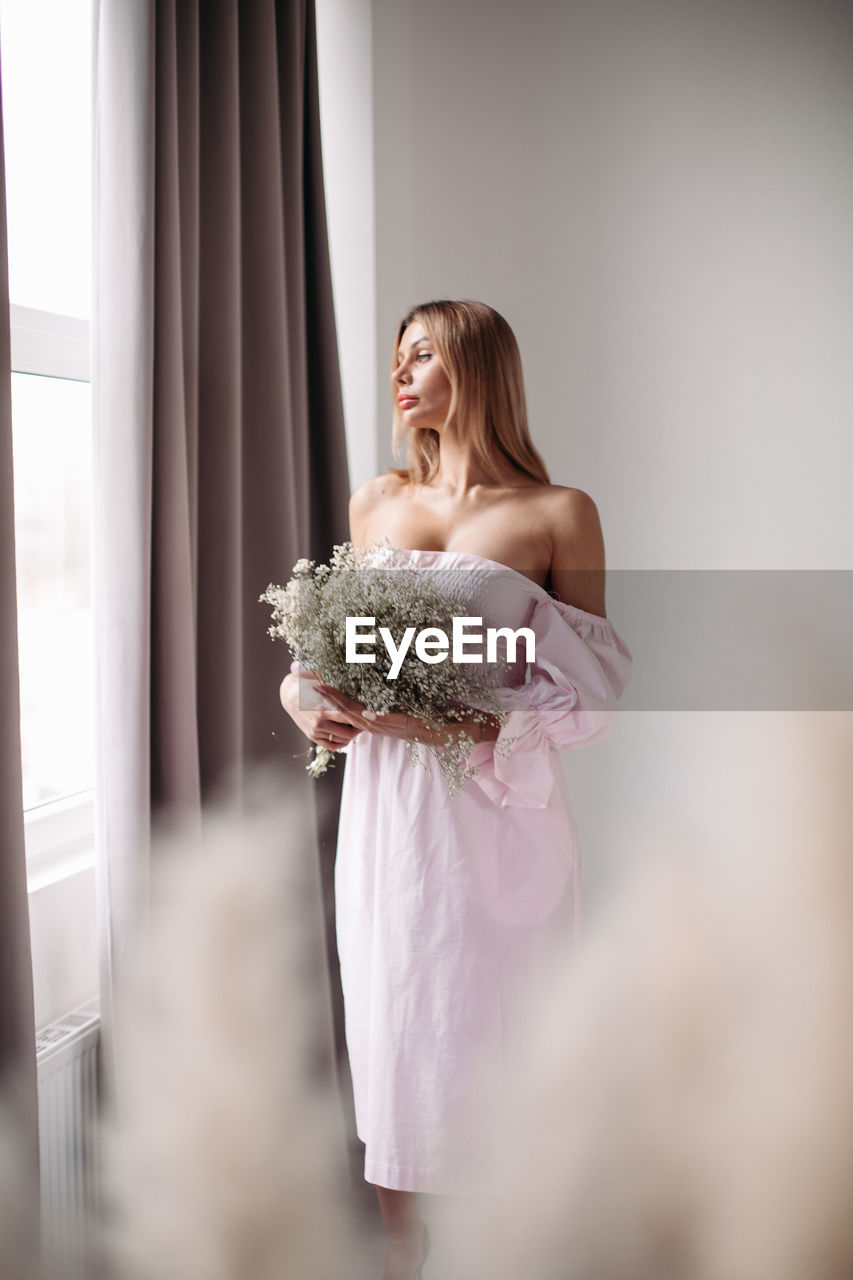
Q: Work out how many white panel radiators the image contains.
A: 1